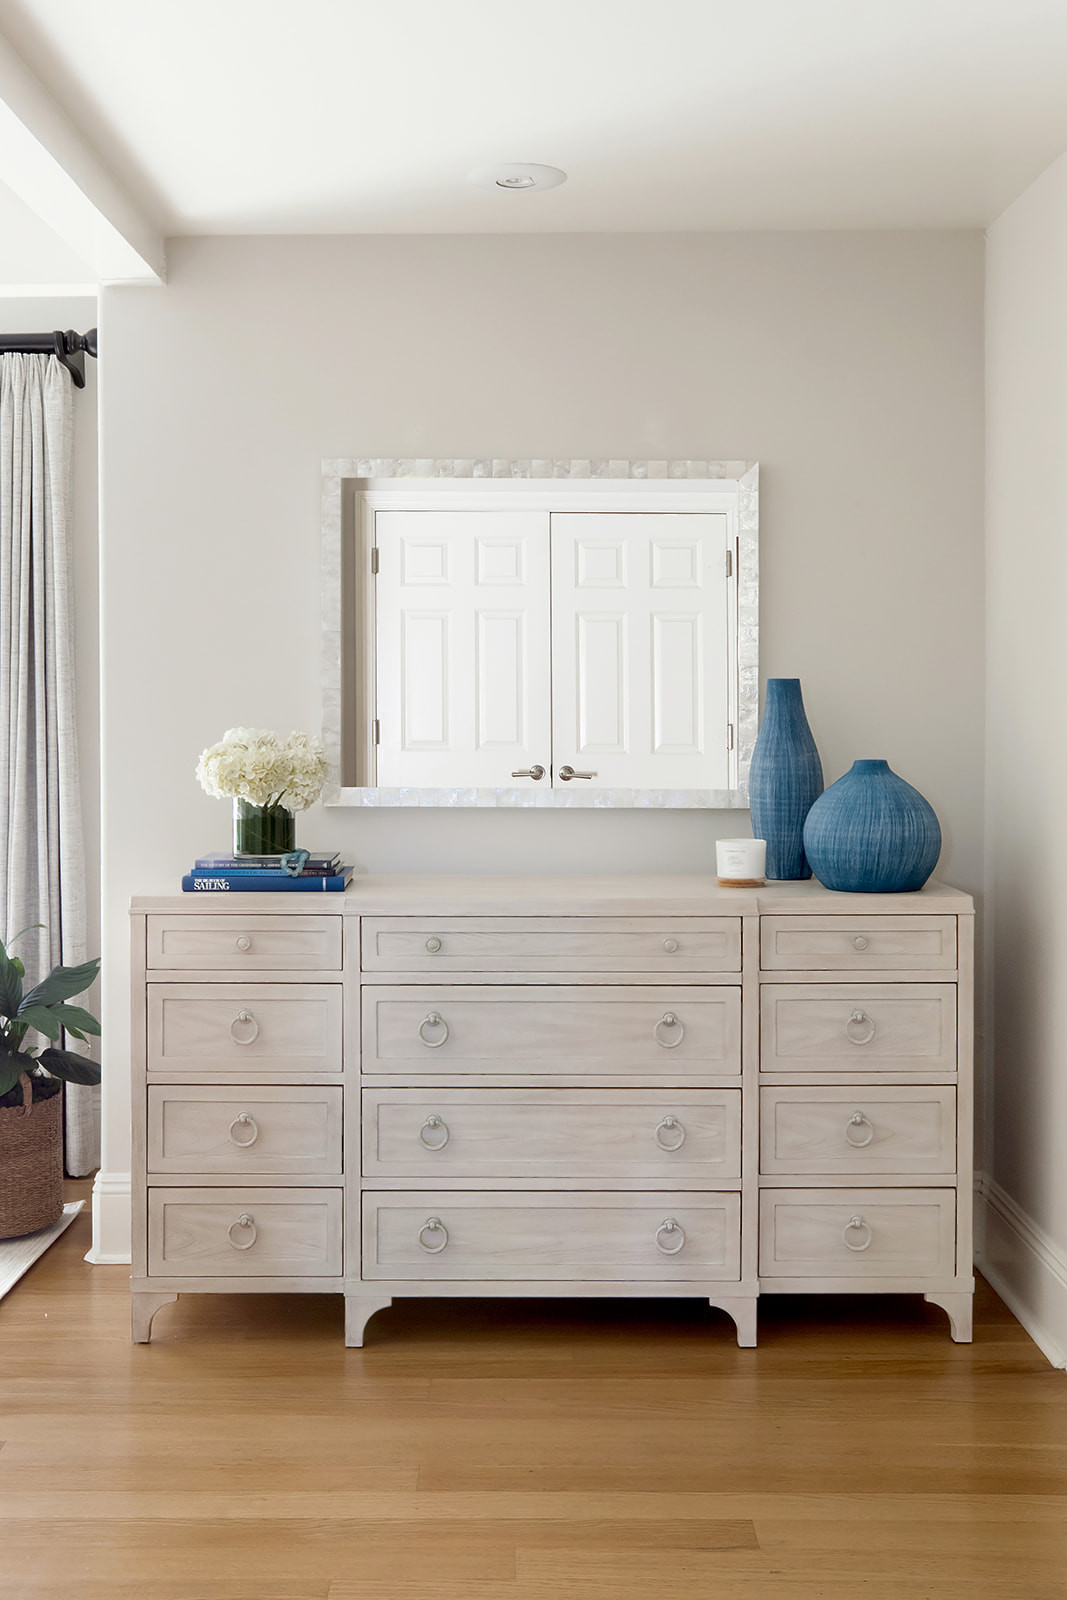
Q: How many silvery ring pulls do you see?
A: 12